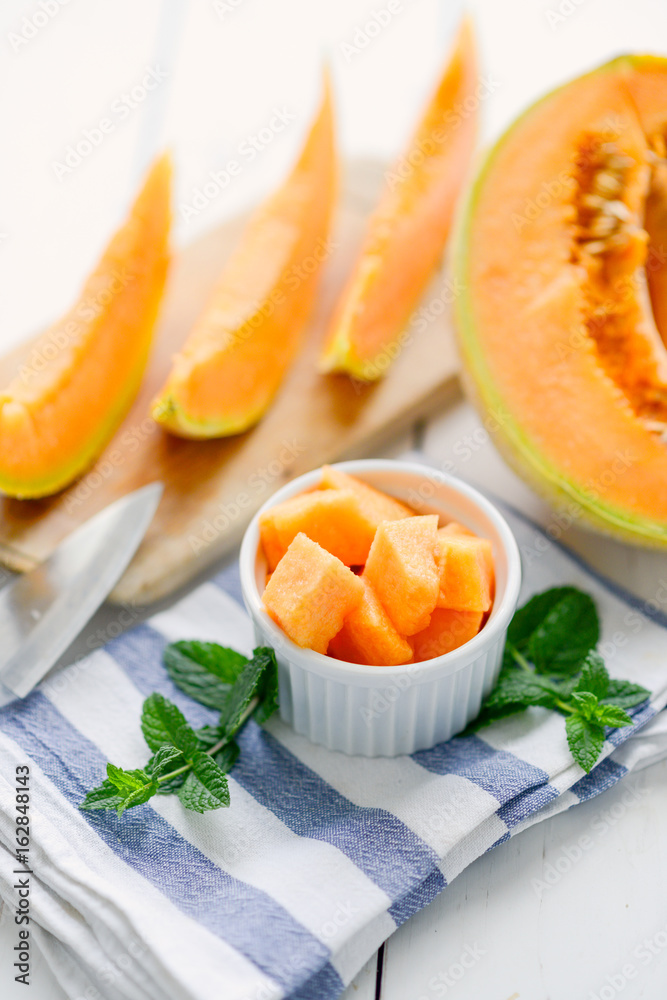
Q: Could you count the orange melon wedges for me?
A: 3